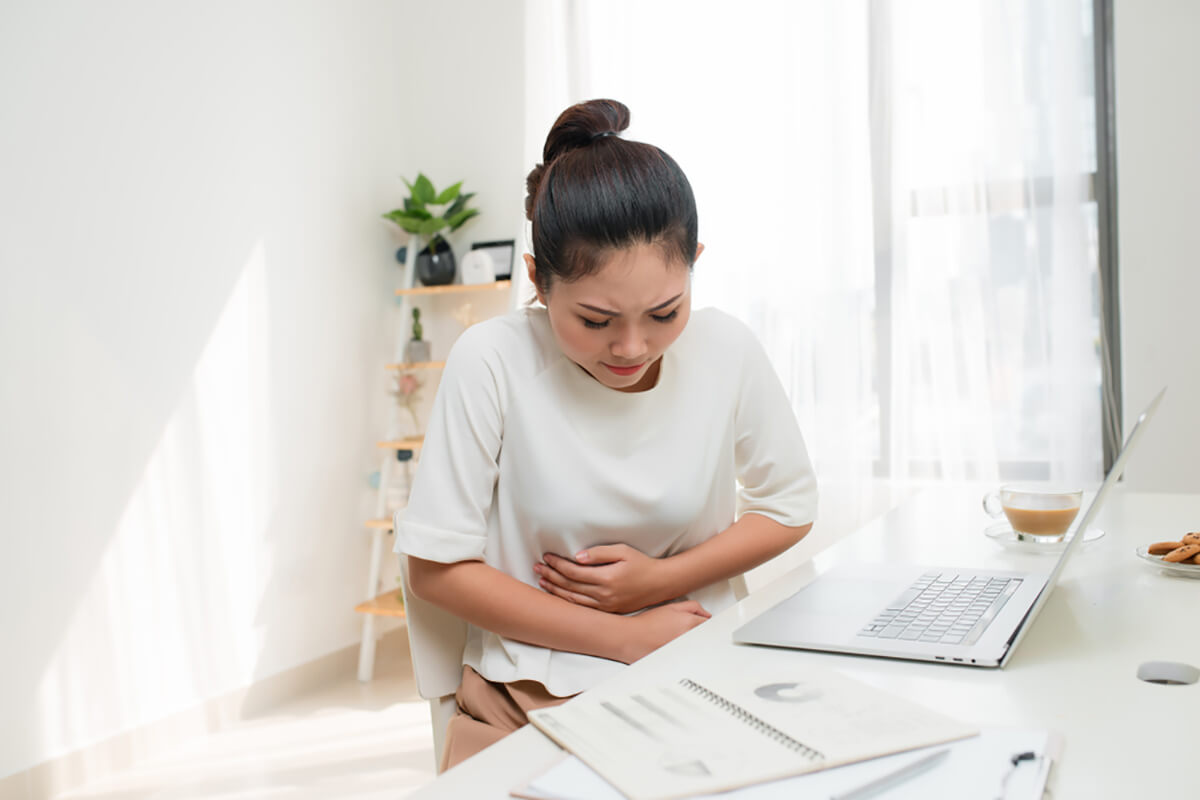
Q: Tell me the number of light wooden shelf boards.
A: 5